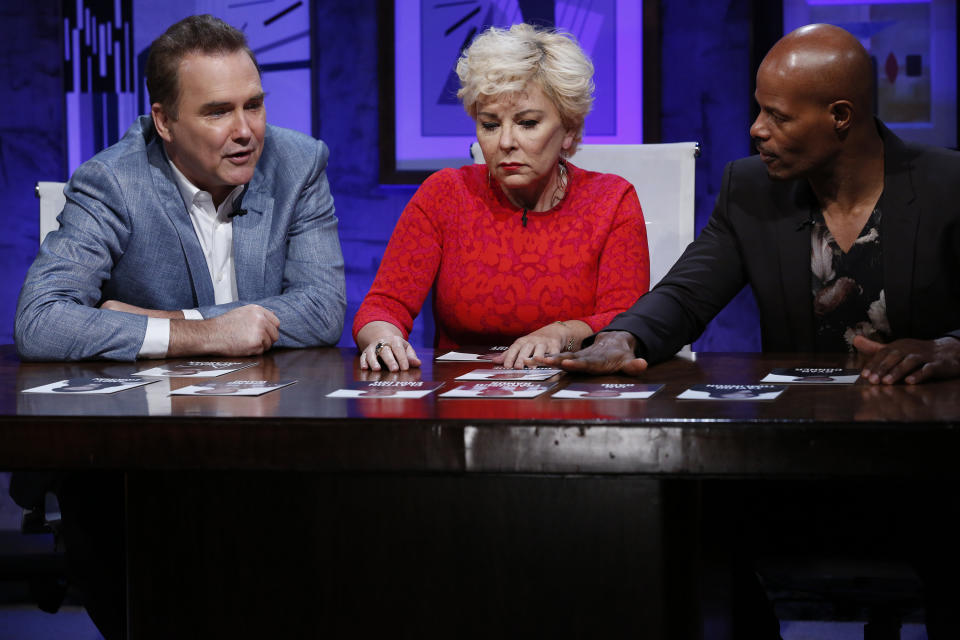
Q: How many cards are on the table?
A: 10